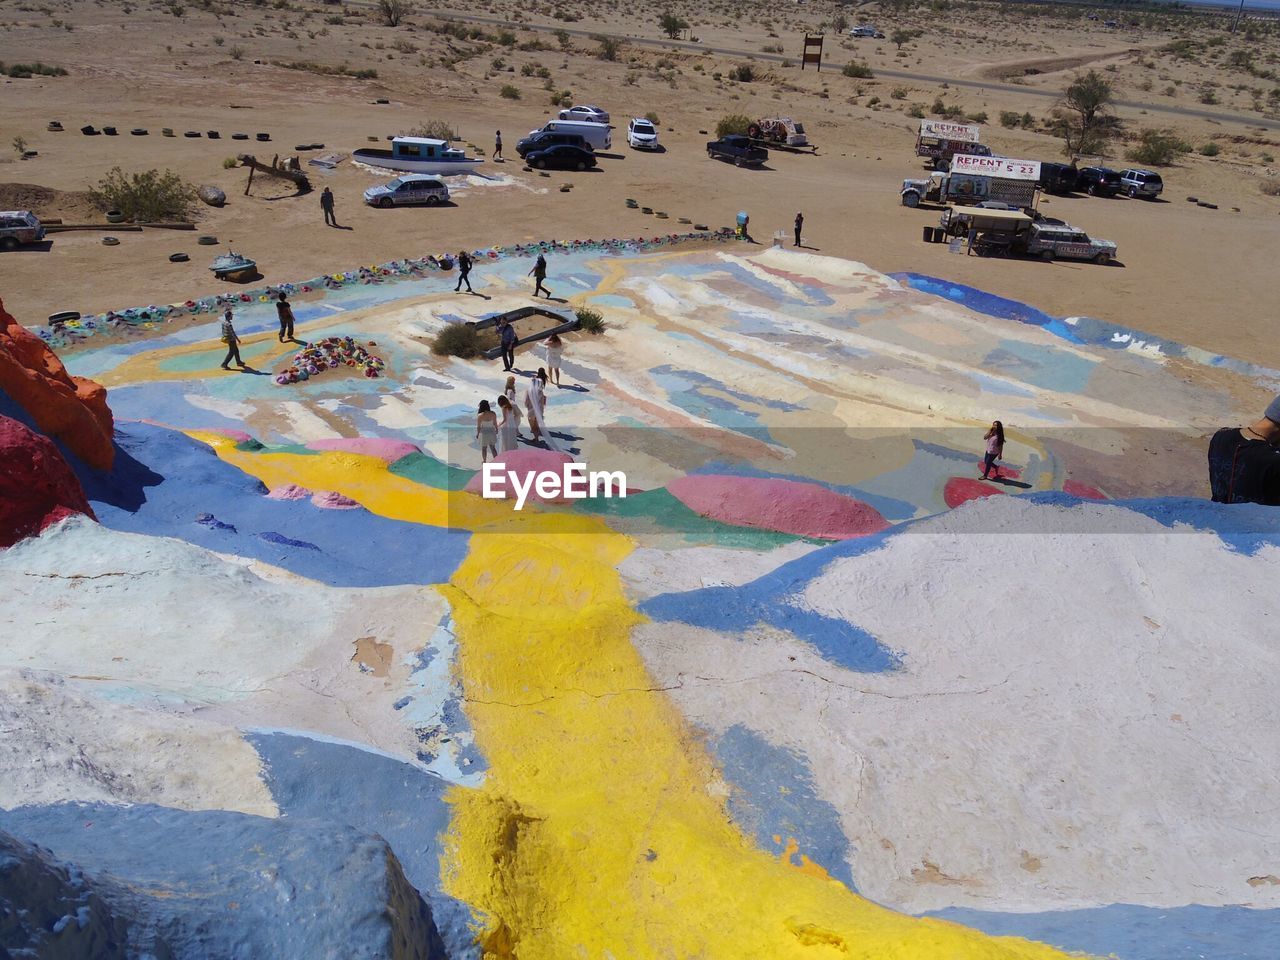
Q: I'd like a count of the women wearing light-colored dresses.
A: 5